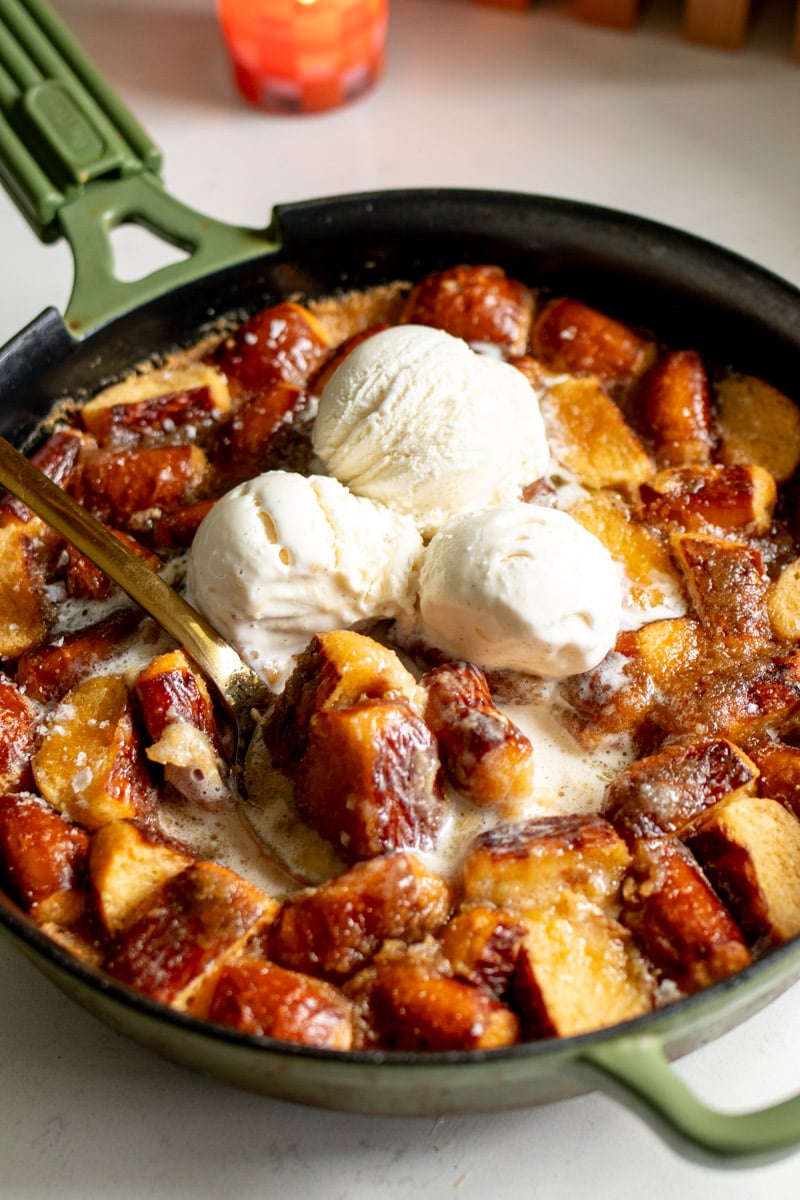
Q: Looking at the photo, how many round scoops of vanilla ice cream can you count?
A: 3